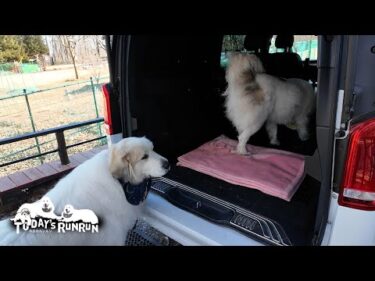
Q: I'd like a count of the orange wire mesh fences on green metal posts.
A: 0